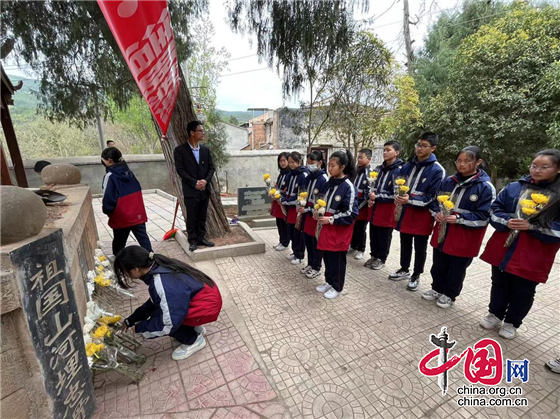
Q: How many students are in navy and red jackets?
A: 11